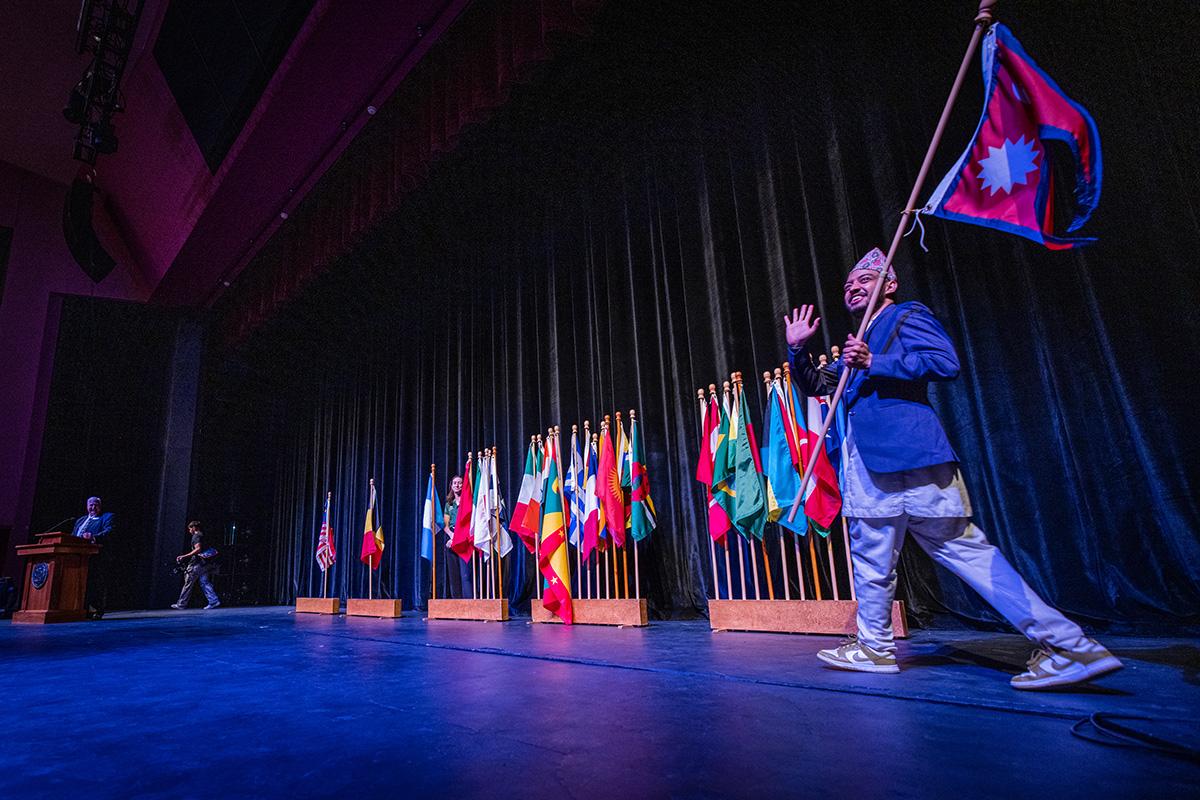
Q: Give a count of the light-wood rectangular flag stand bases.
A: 5